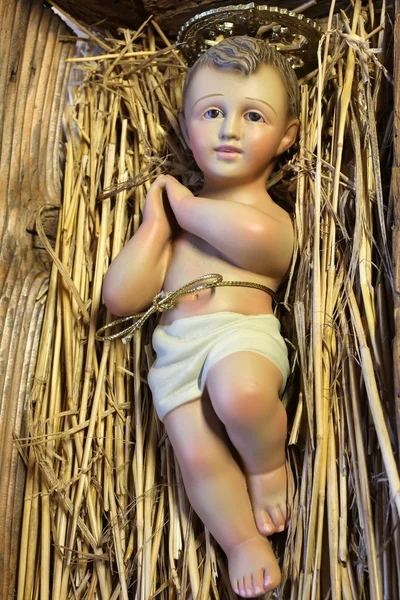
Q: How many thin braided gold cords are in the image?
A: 1